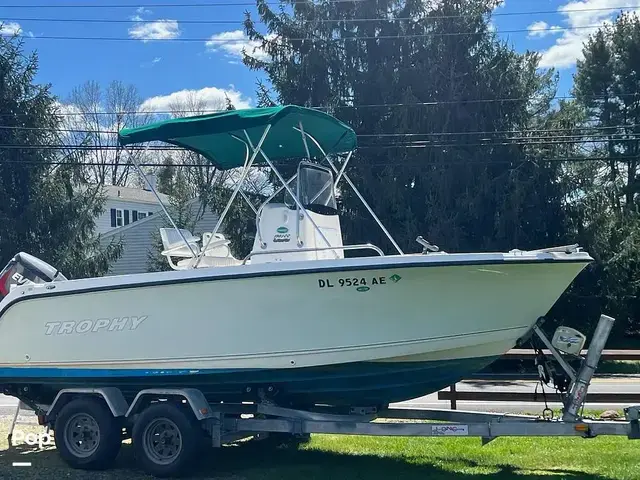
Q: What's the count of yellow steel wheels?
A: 0